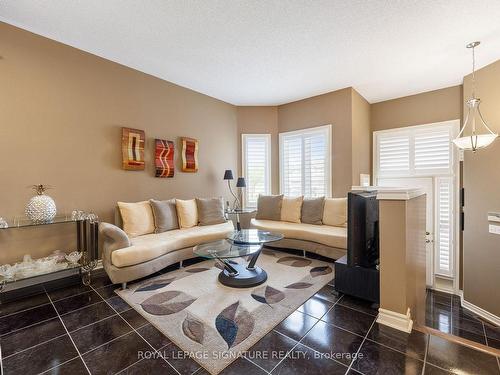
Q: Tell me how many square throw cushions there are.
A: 8